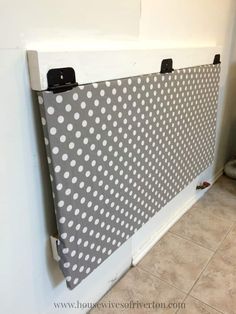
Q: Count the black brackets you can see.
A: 3